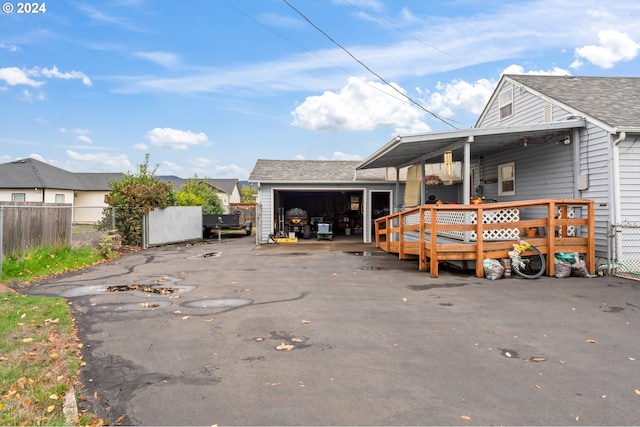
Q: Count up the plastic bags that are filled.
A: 3